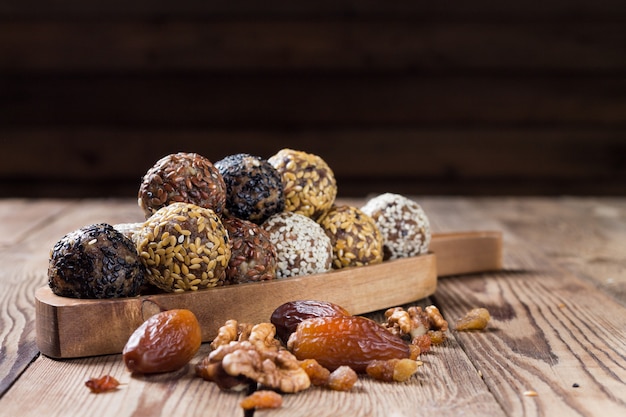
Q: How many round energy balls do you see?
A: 10